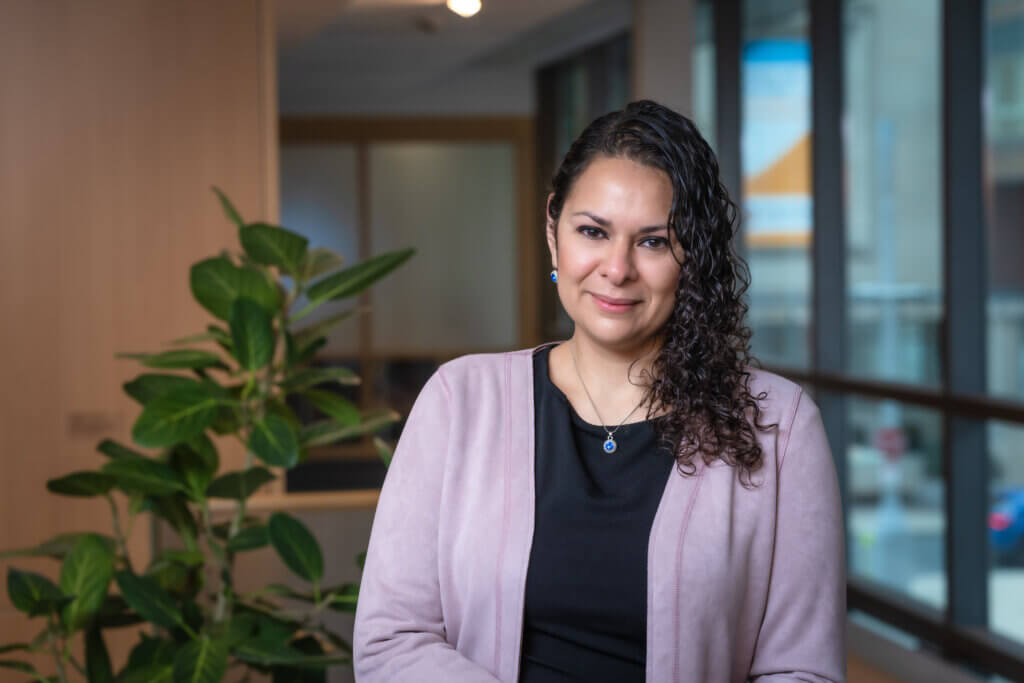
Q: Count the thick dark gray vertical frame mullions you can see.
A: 3